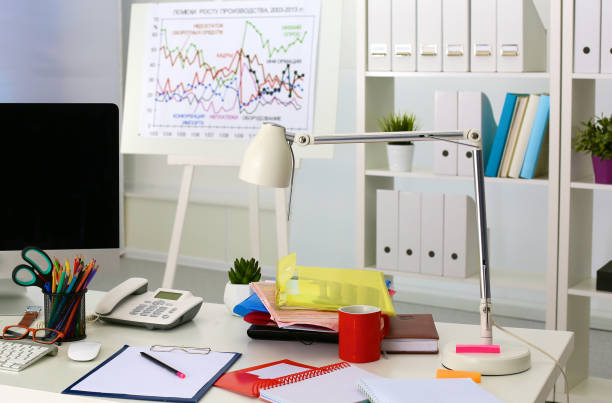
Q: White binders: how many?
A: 14